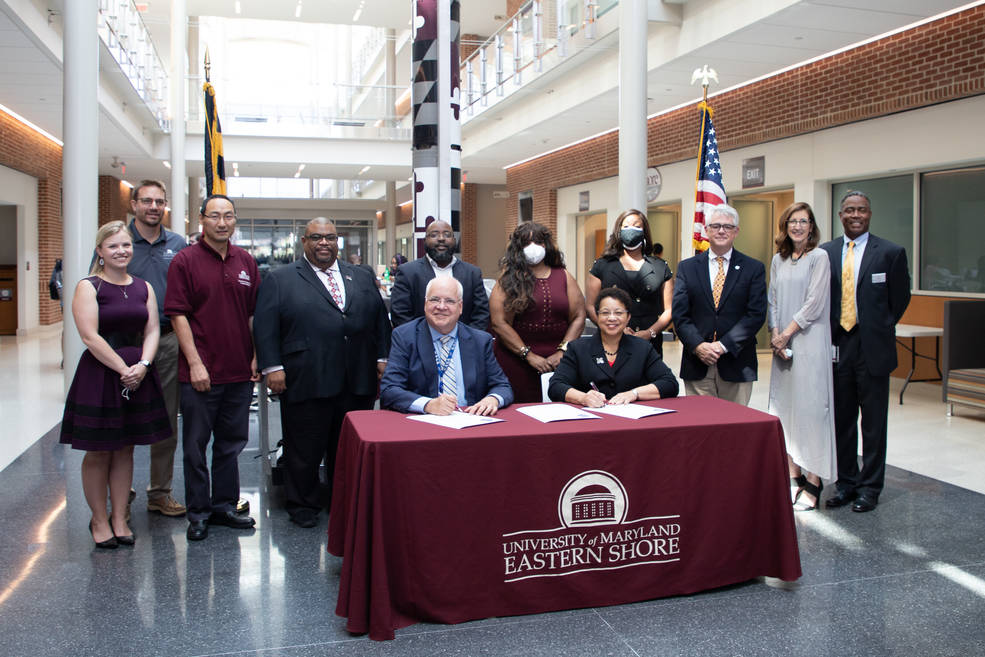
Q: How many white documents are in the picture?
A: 3